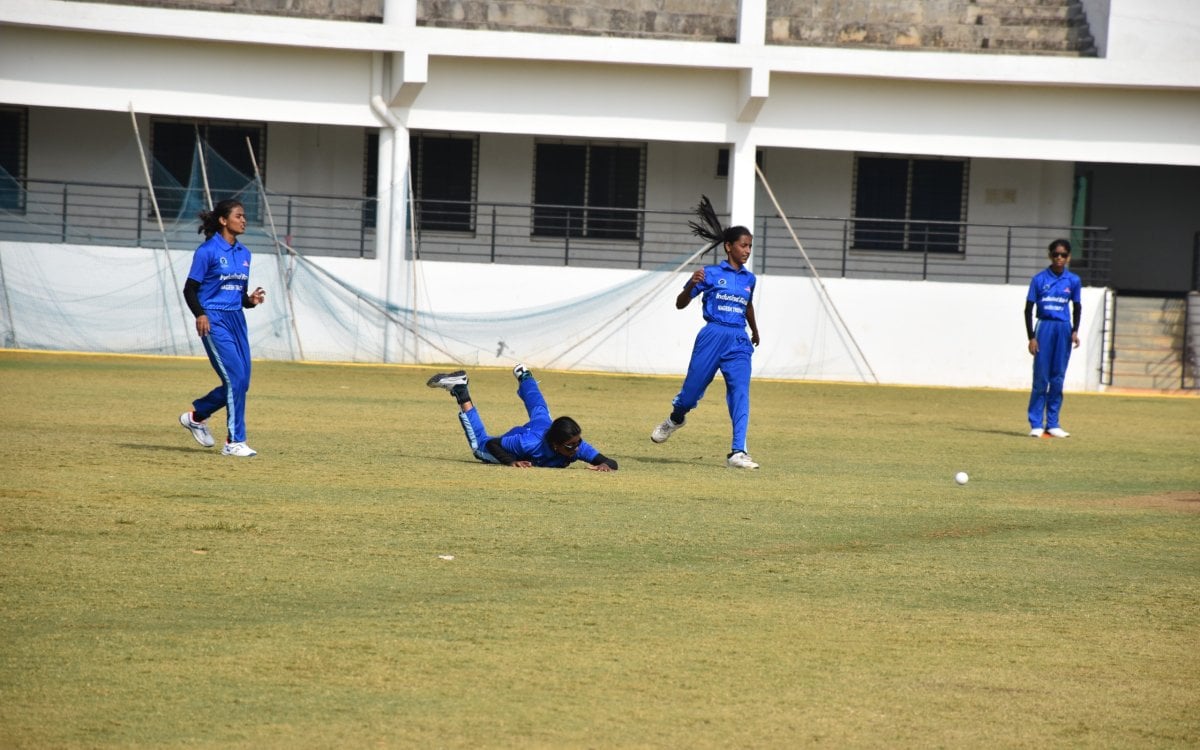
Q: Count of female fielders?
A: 4